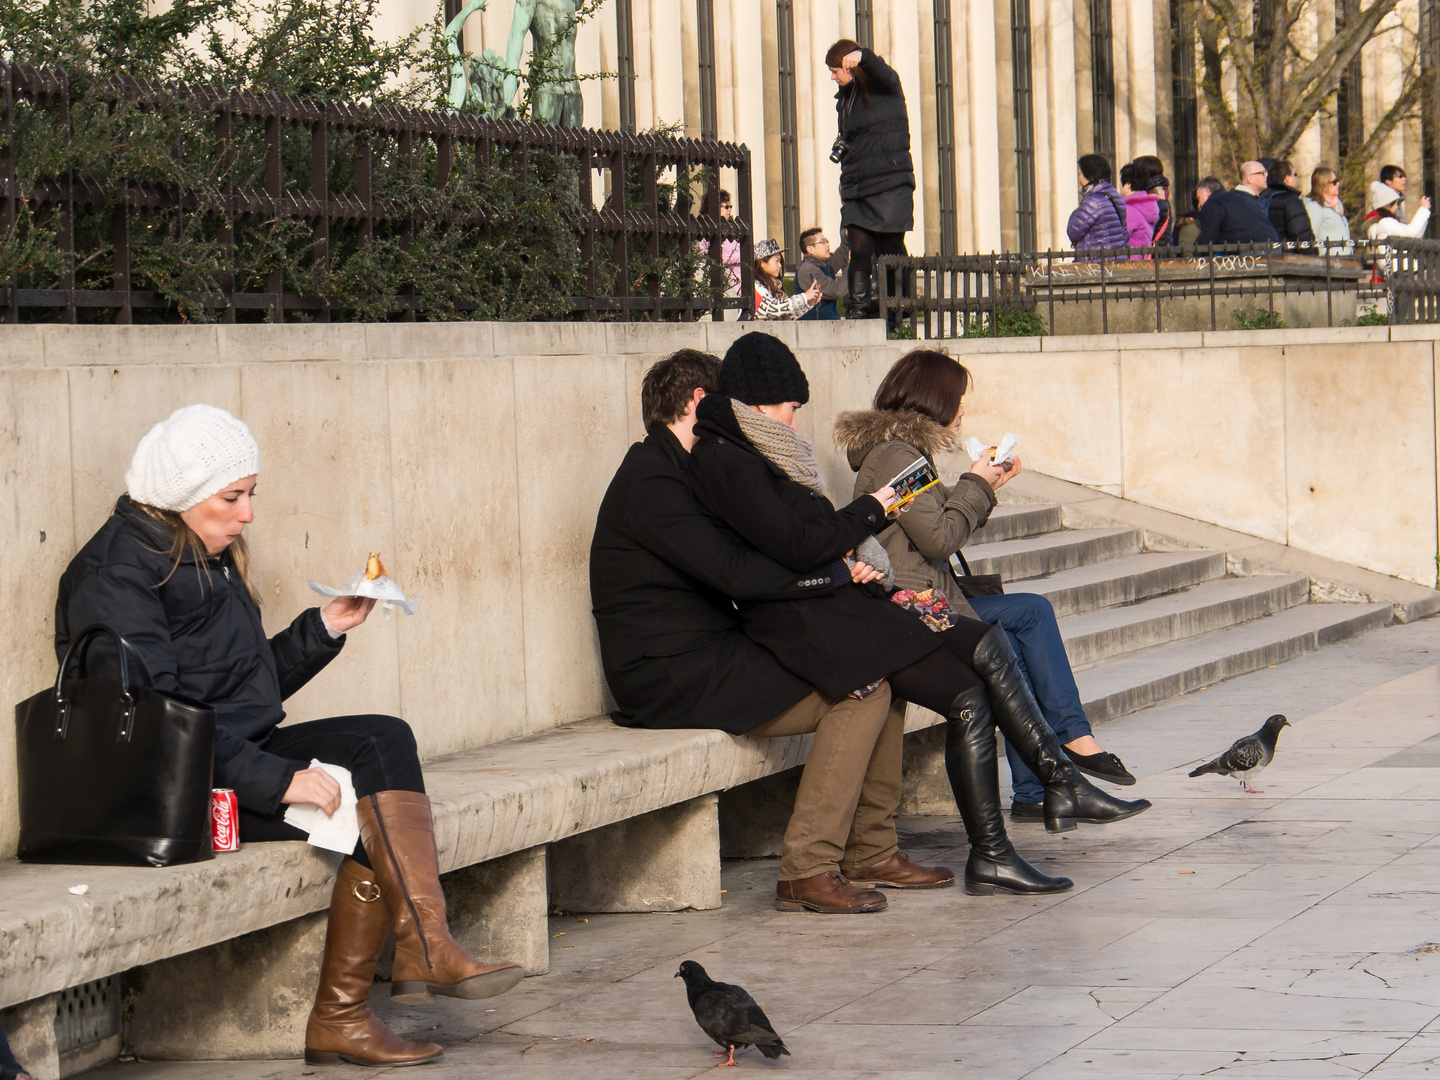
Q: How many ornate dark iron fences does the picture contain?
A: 2